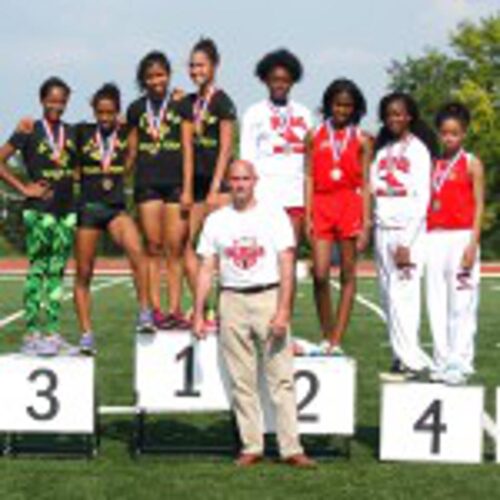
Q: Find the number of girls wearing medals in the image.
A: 8